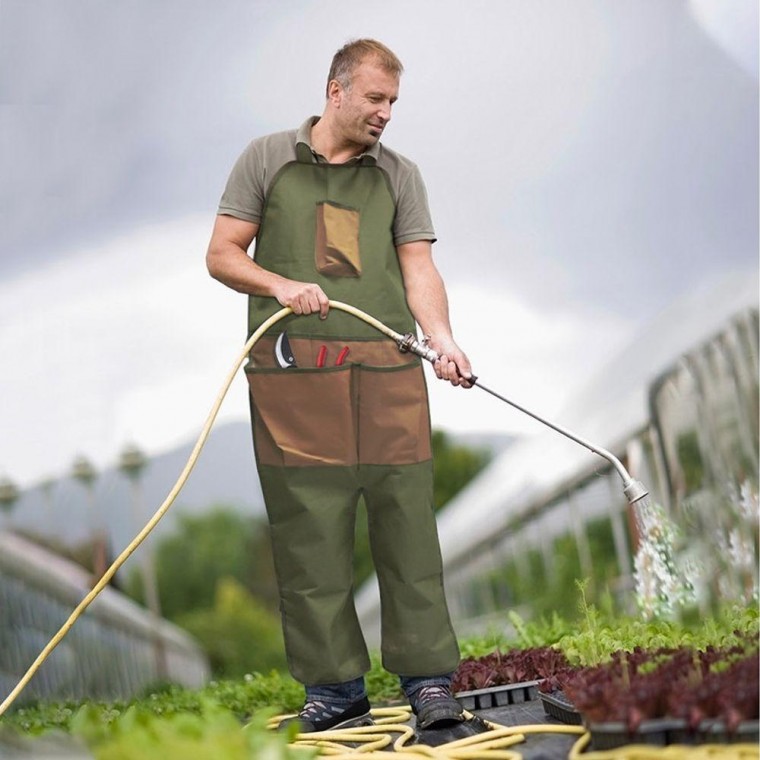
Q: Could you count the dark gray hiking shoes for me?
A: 2